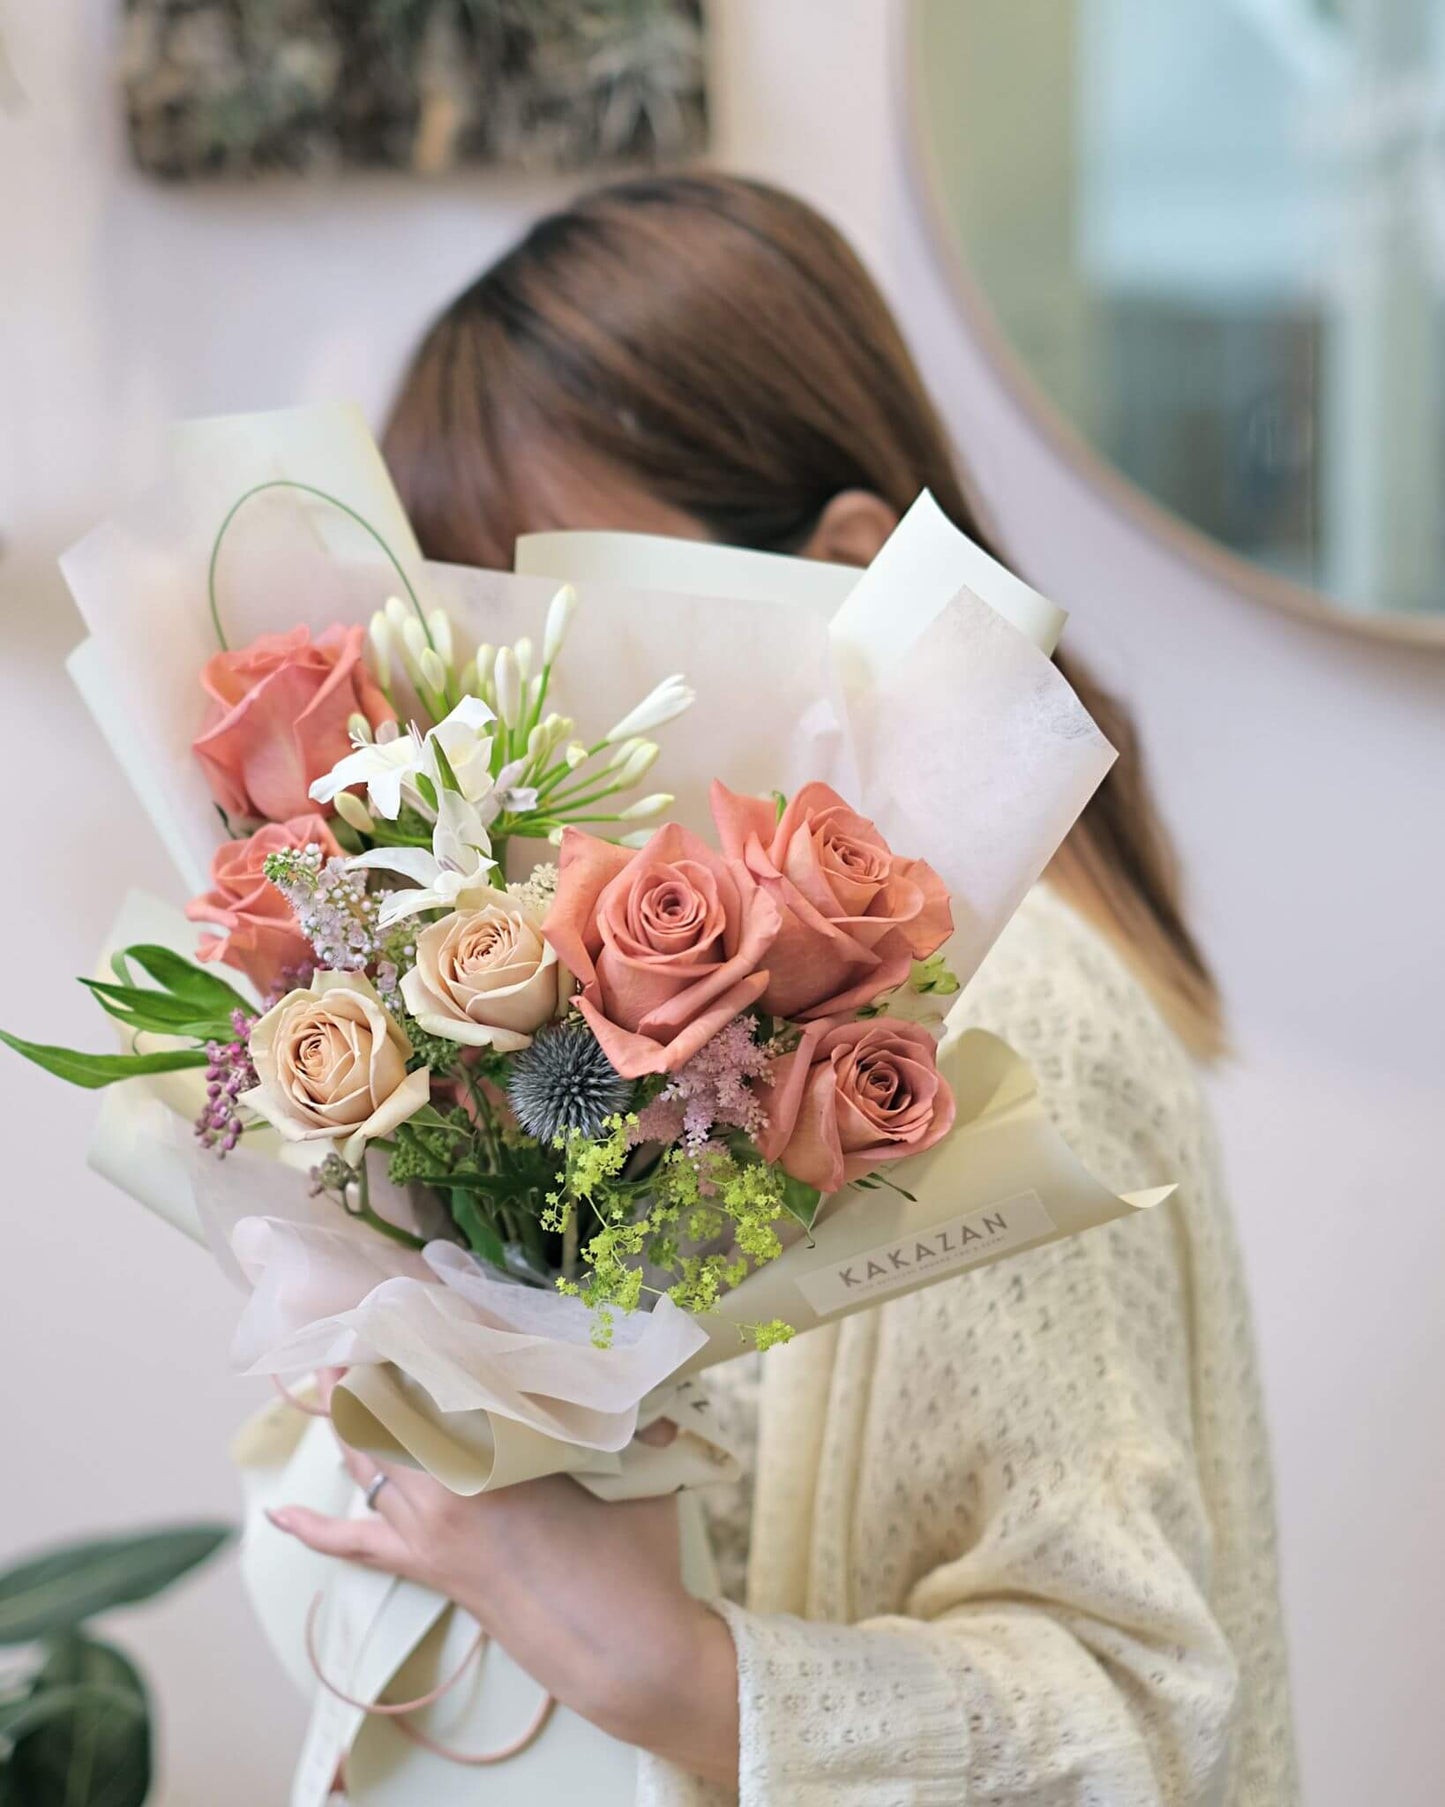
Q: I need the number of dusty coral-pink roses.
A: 5